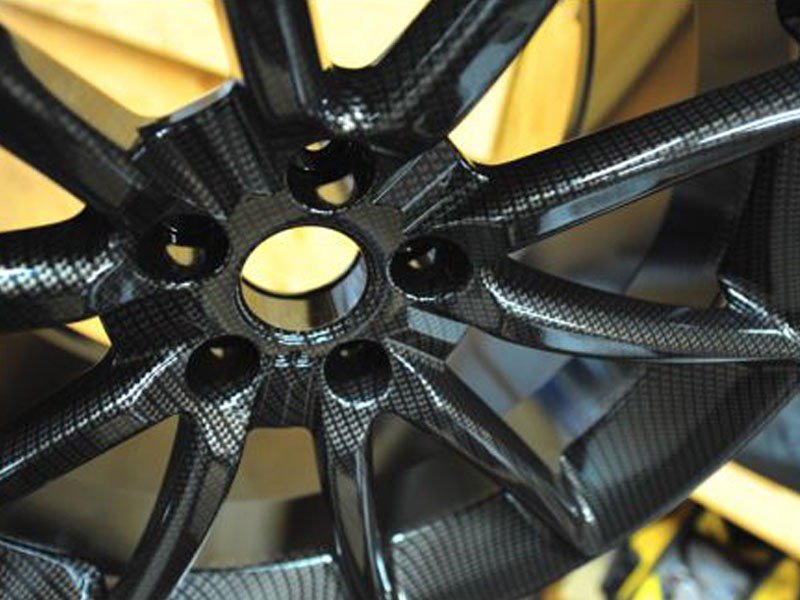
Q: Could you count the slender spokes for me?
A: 10